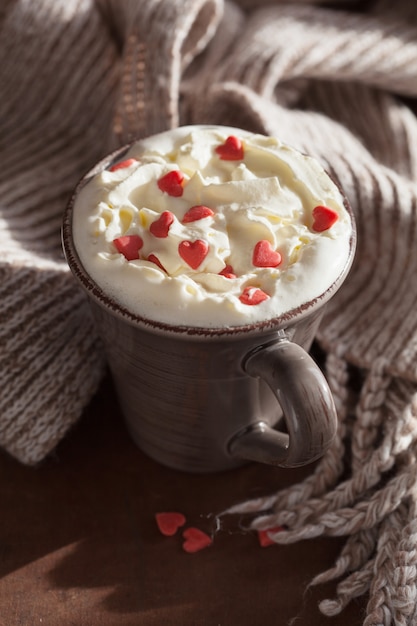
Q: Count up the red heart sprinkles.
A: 15